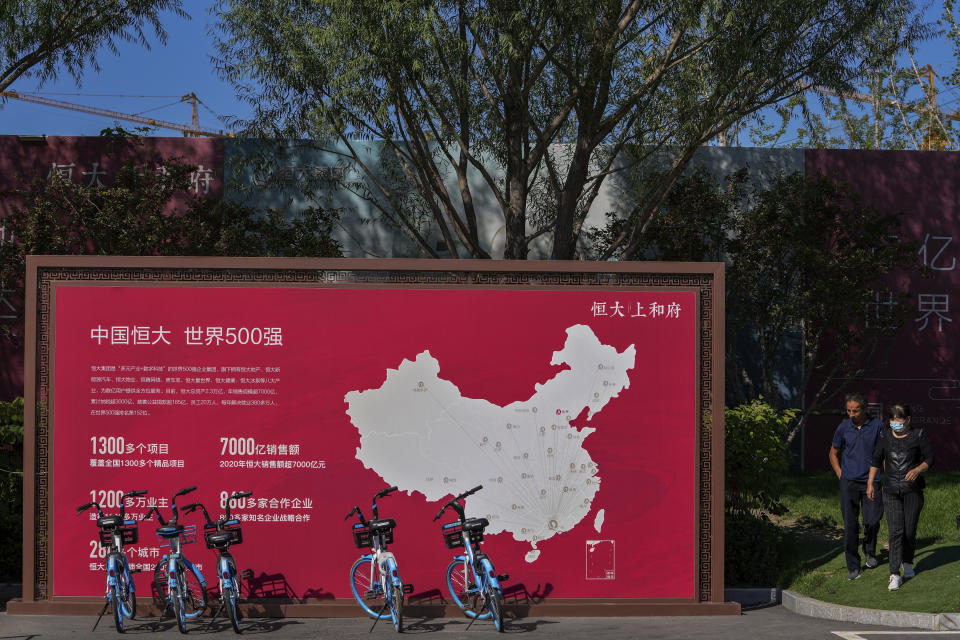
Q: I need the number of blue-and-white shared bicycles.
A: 5